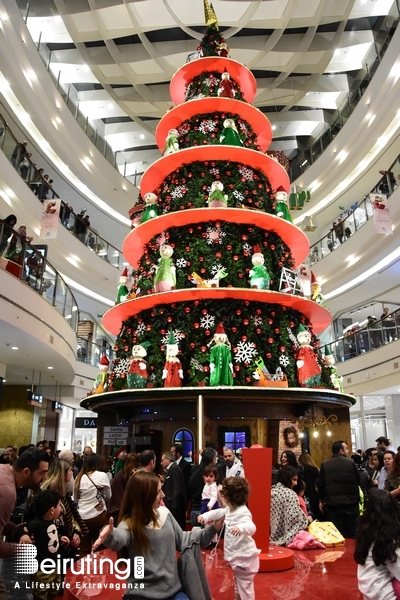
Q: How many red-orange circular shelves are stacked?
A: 5